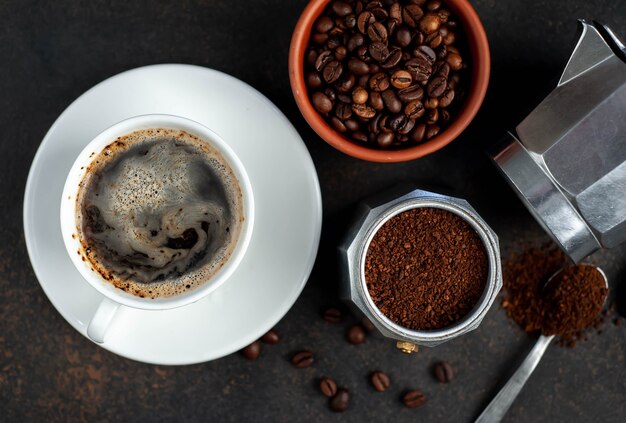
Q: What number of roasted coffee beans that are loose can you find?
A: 11